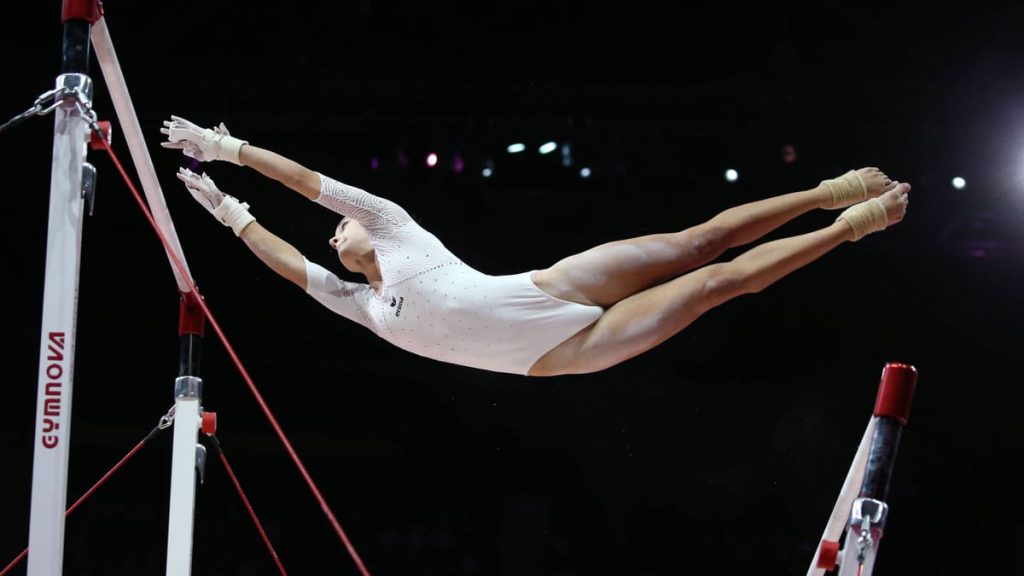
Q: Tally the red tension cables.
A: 3